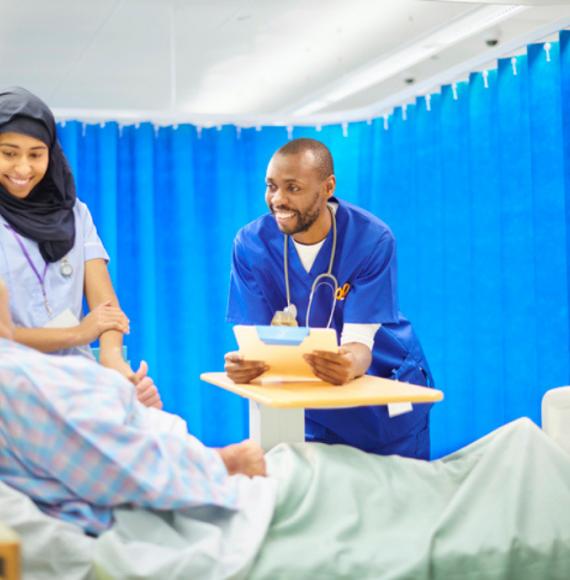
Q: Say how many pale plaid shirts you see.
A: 1